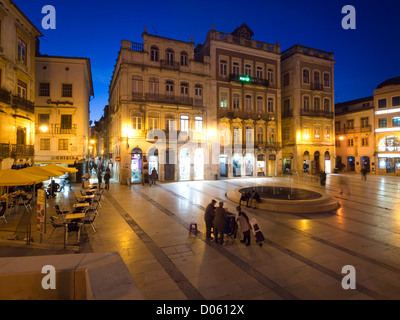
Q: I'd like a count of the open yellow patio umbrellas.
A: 3